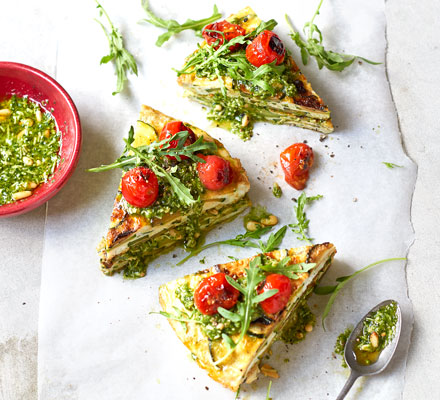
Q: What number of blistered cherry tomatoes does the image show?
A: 8